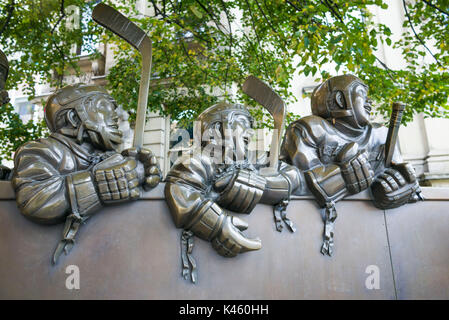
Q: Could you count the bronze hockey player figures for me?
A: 3